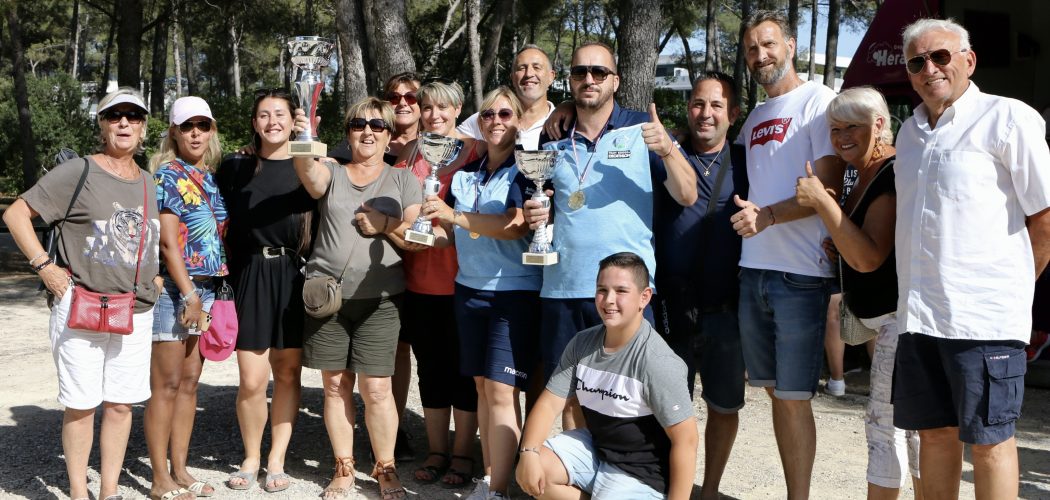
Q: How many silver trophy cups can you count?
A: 3